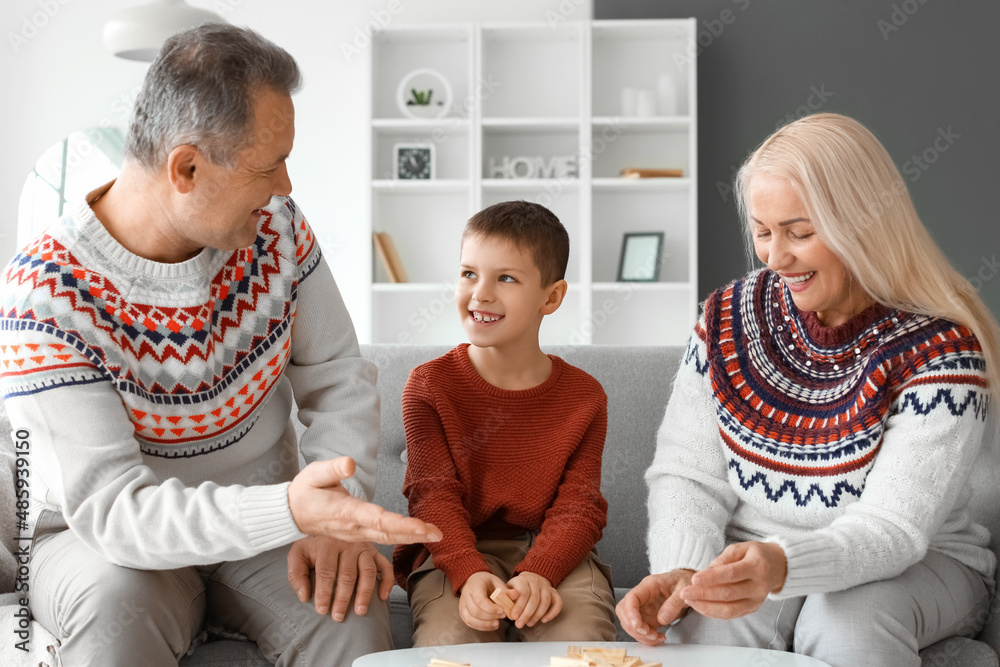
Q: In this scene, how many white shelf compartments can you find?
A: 12